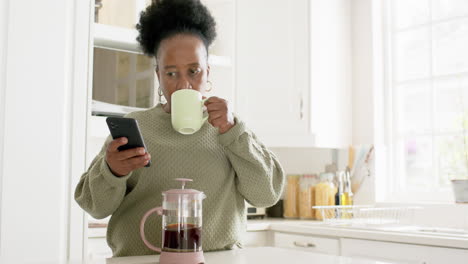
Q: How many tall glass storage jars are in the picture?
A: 3